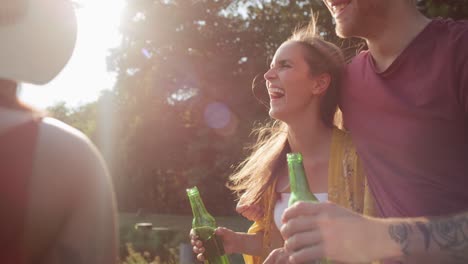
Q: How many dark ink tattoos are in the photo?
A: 1